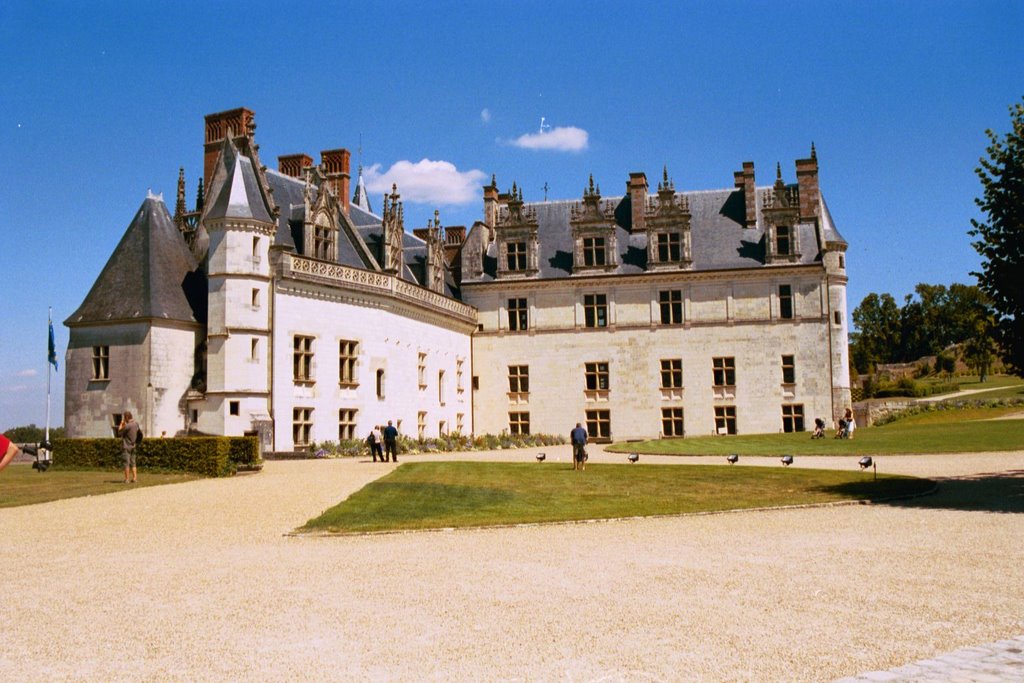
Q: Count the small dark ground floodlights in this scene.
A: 5